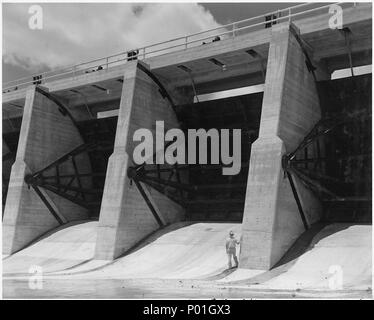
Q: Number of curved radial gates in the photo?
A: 3